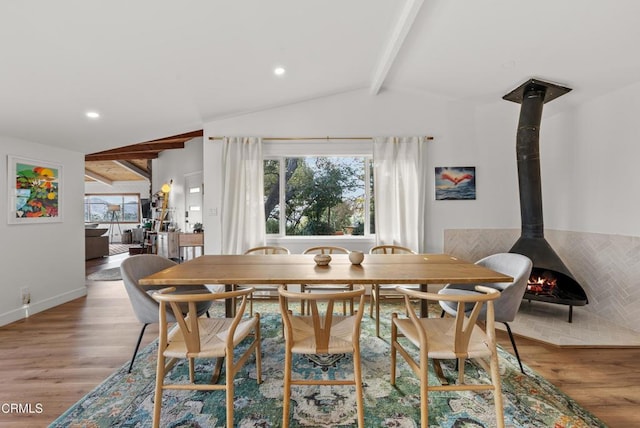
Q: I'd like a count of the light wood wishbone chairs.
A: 6